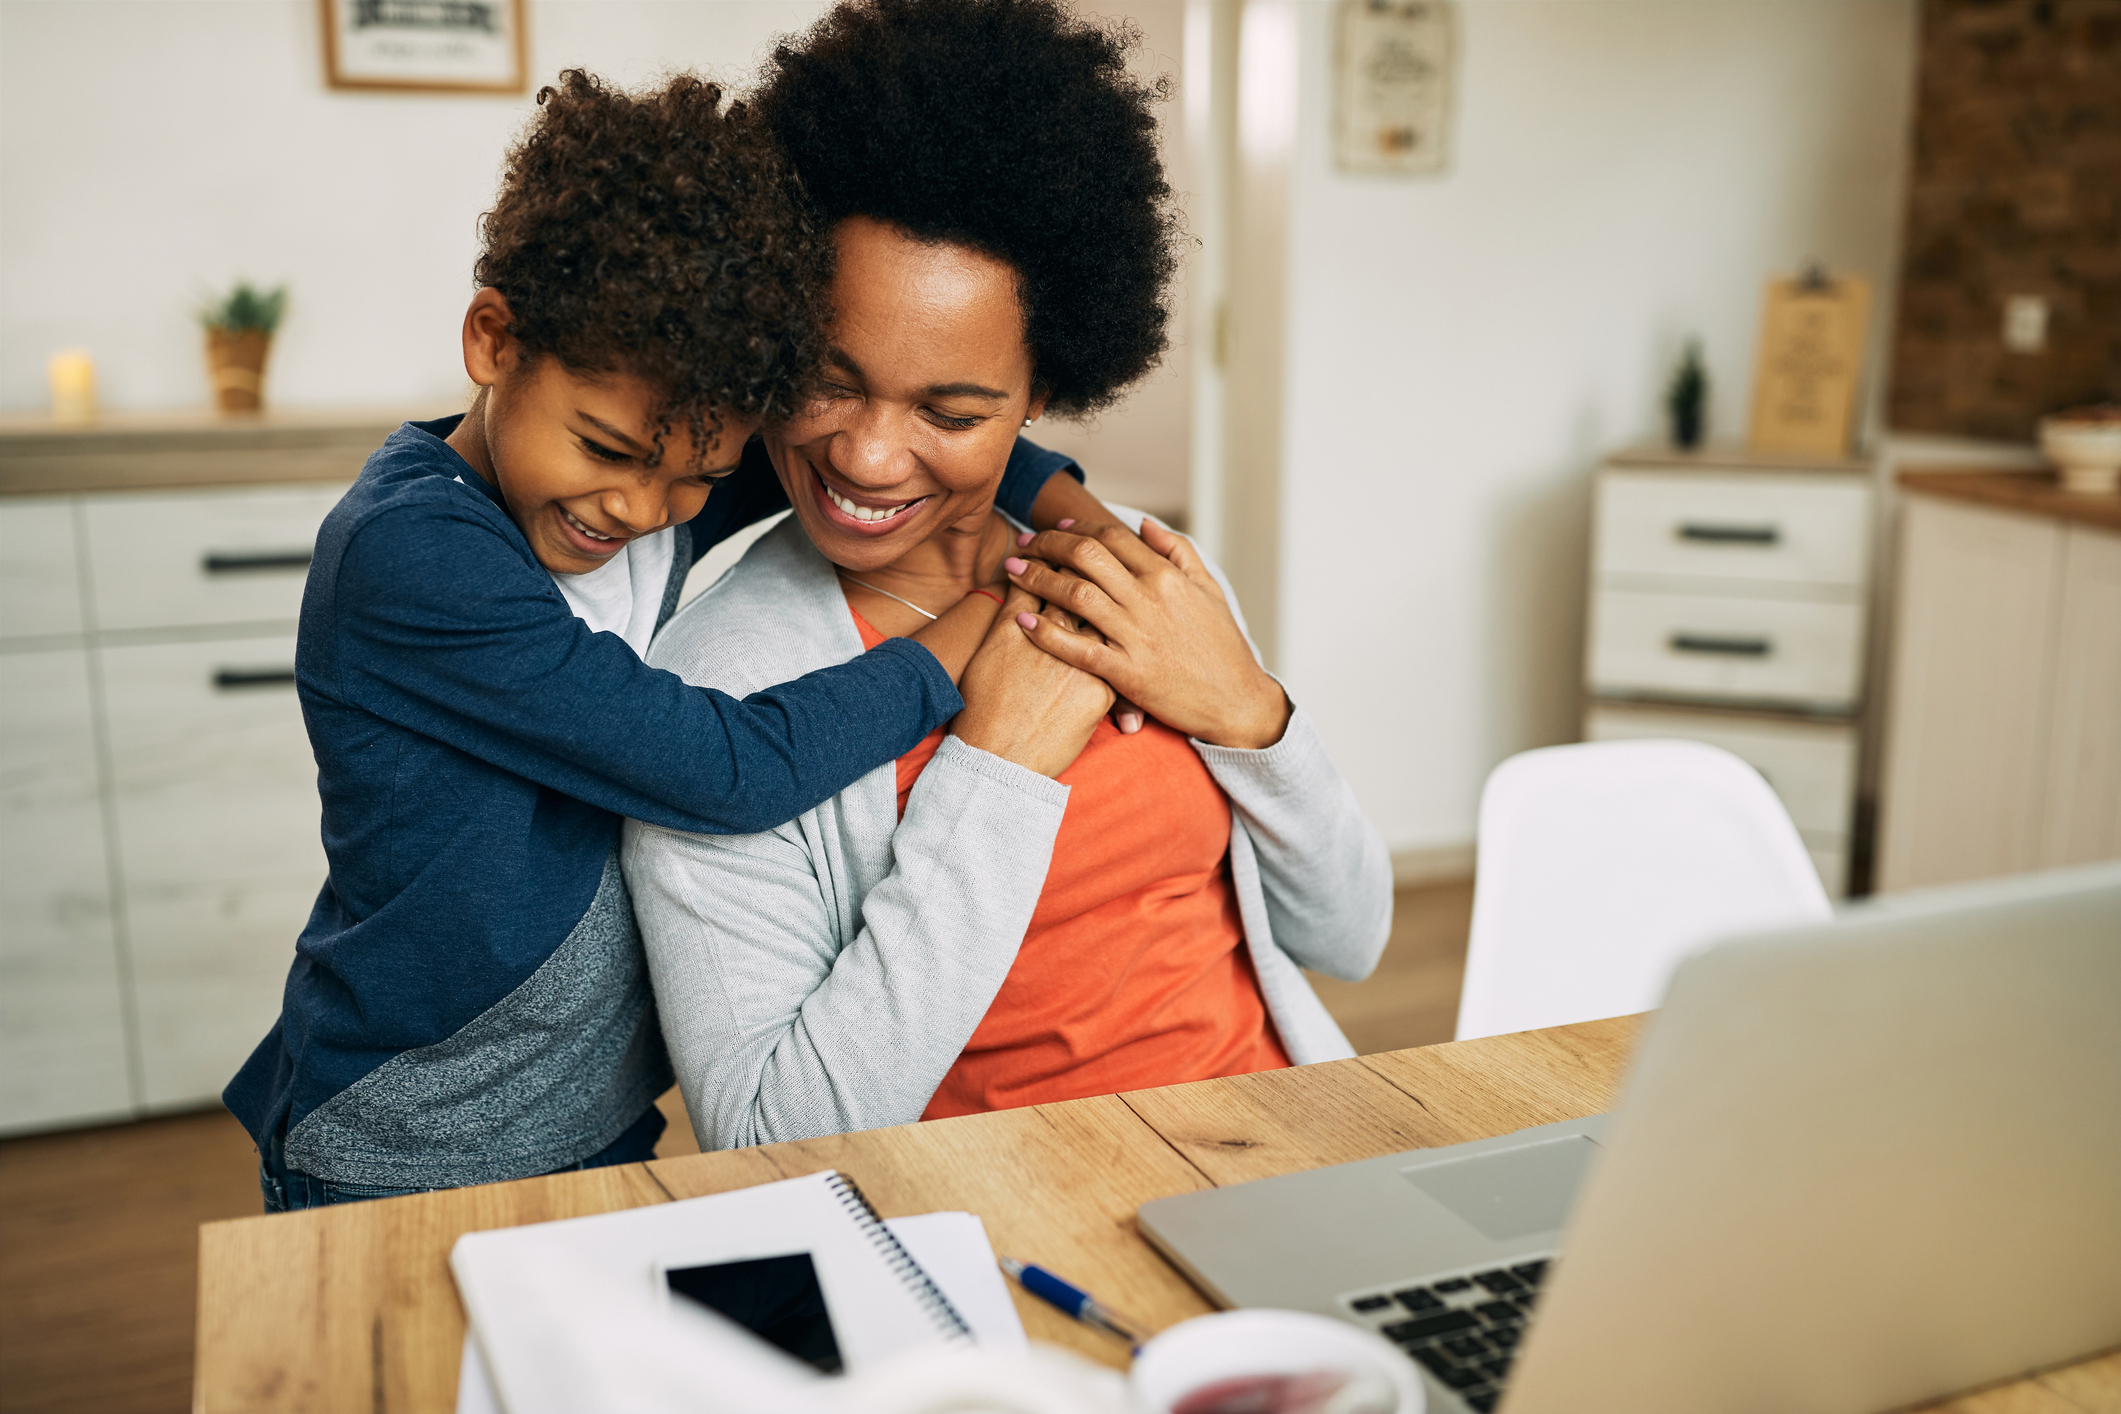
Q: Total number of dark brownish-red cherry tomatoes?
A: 0